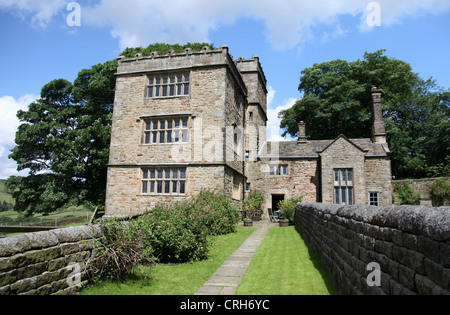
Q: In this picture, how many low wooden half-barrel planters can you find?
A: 2